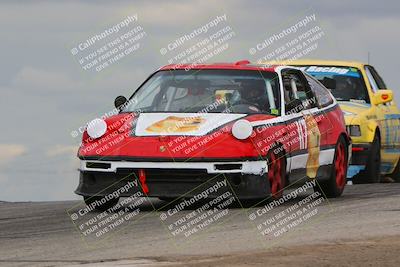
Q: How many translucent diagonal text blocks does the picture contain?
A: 9